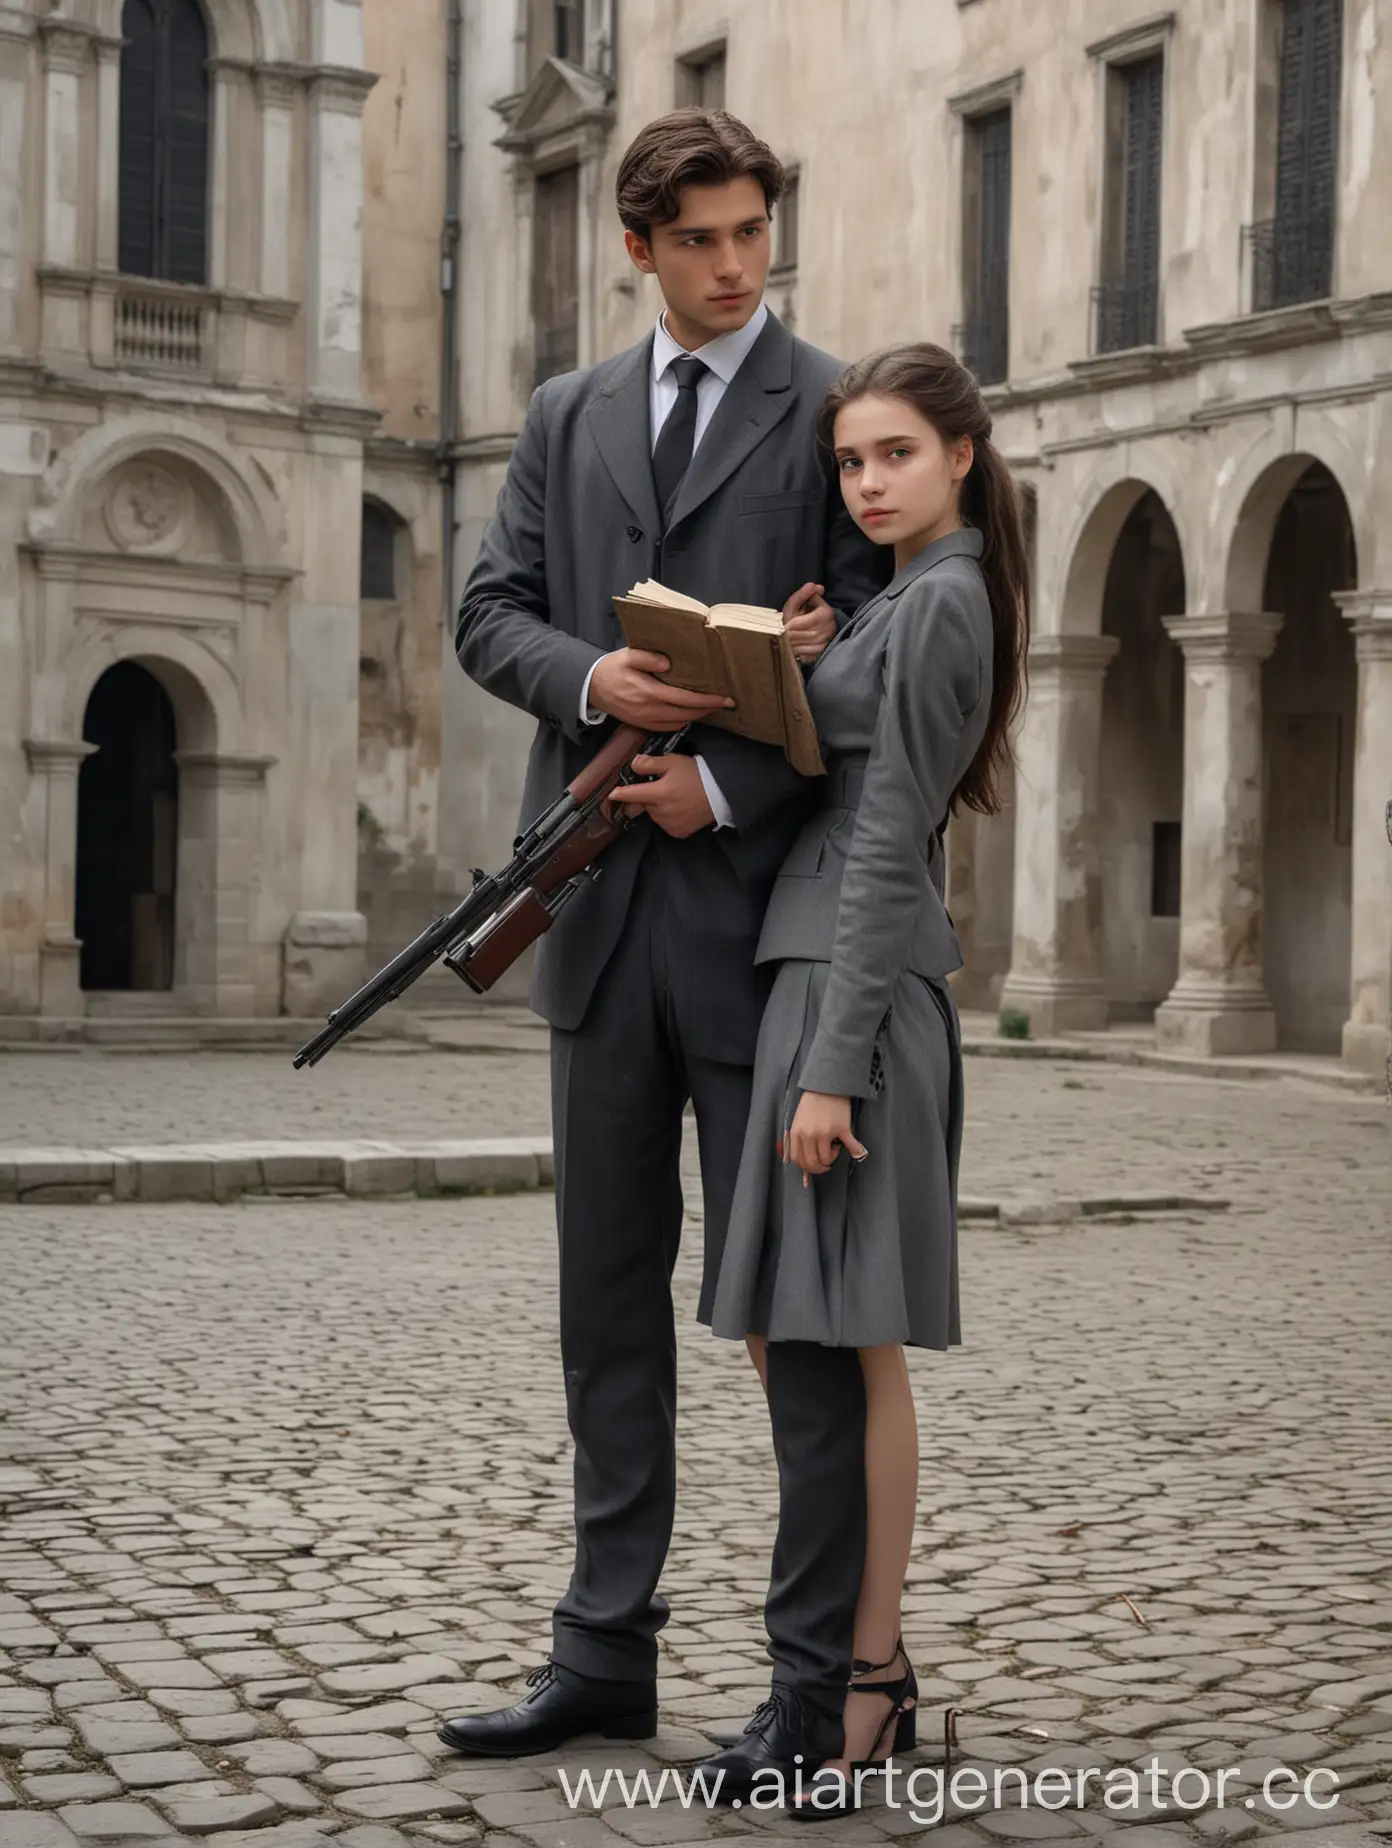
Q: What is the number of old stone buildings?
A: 2